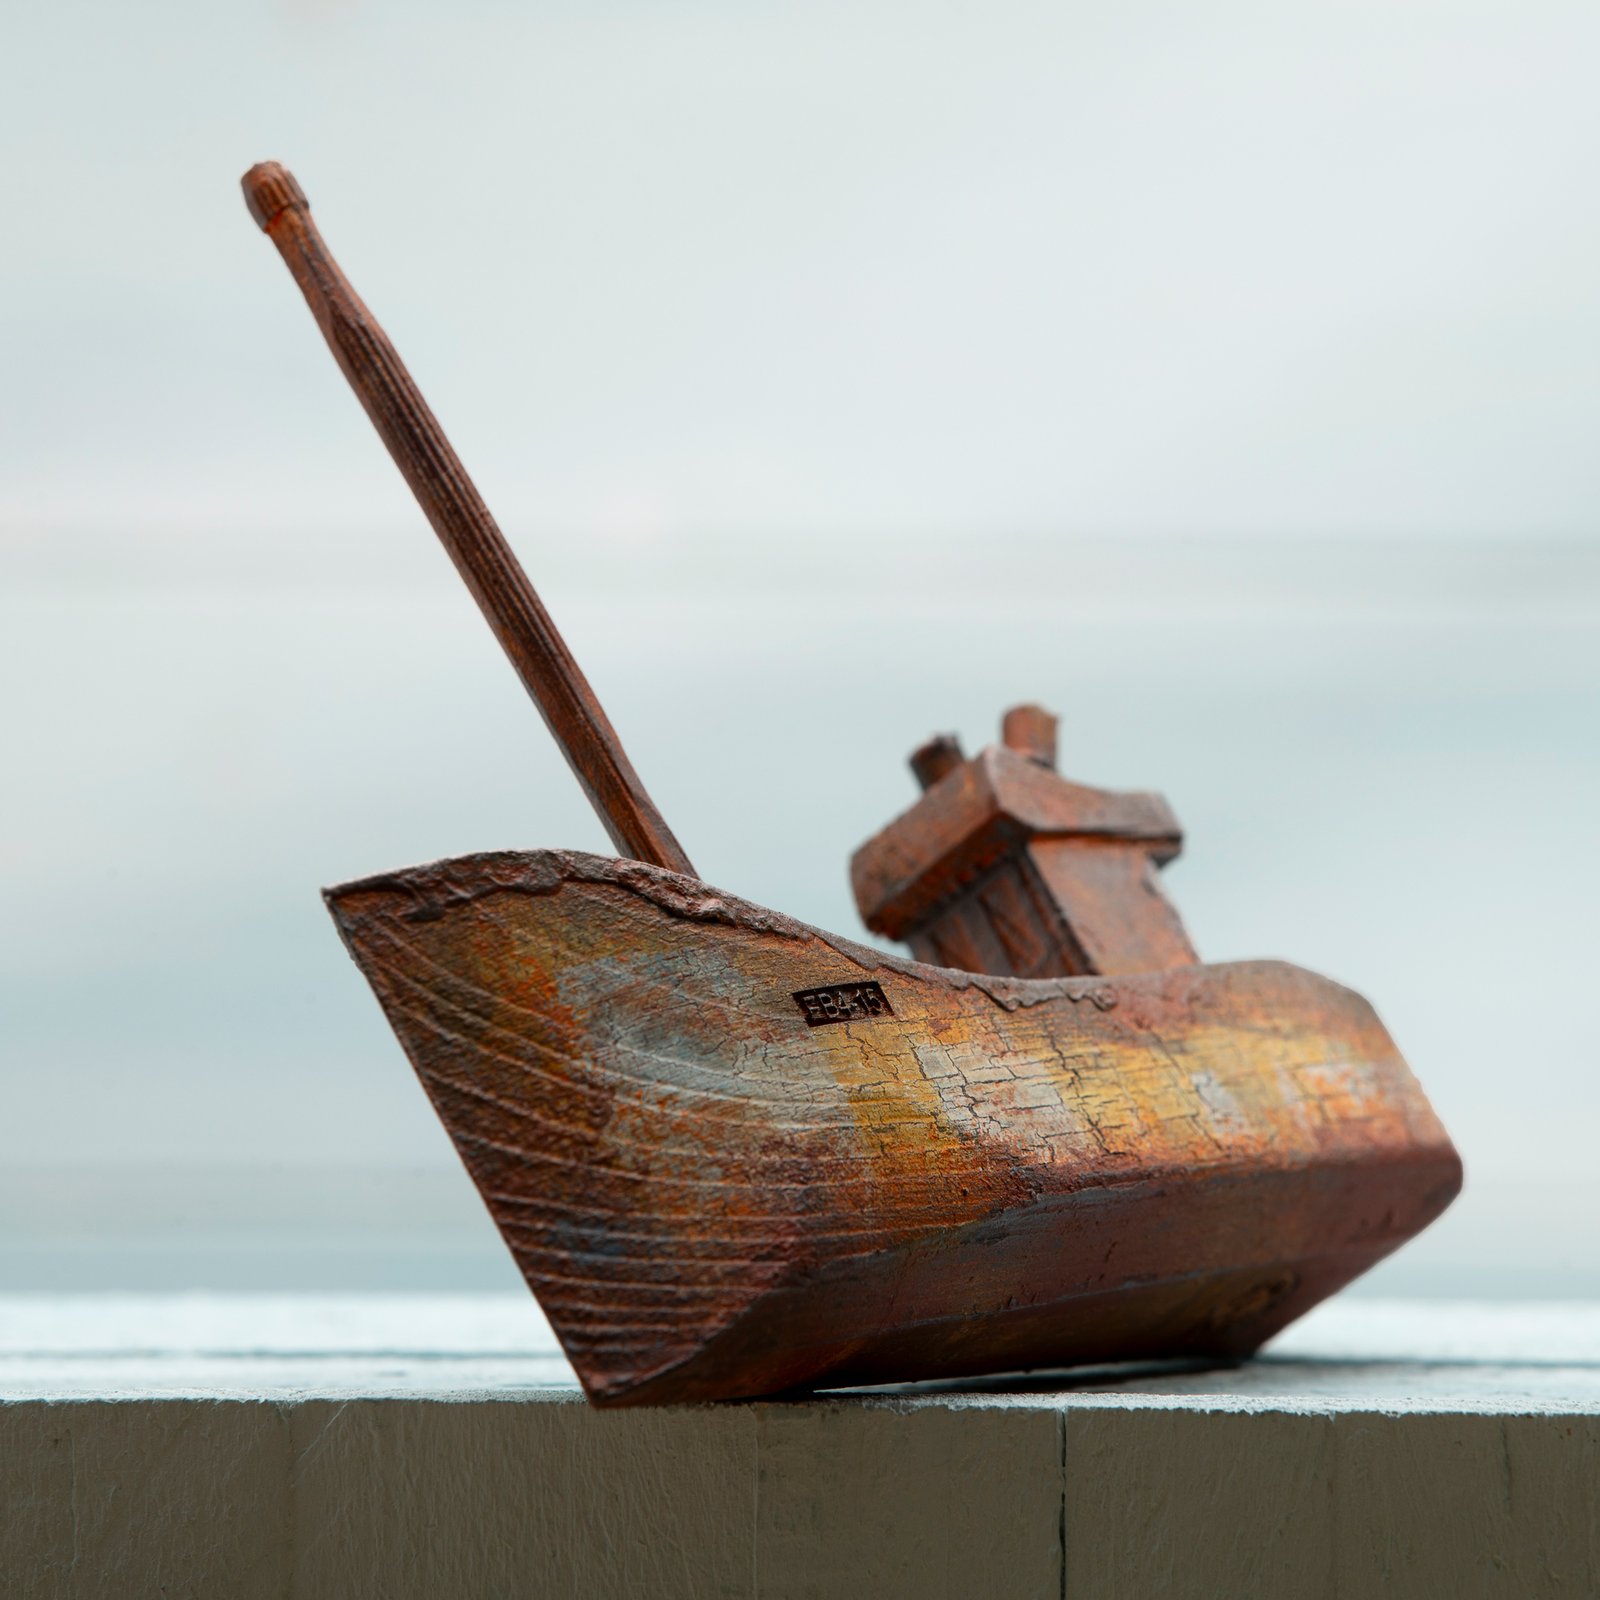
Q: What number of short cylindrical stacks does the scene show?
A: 2